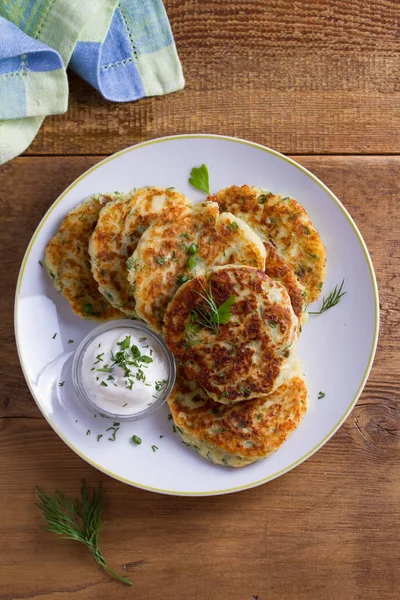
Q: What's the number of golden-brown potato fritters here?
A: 7